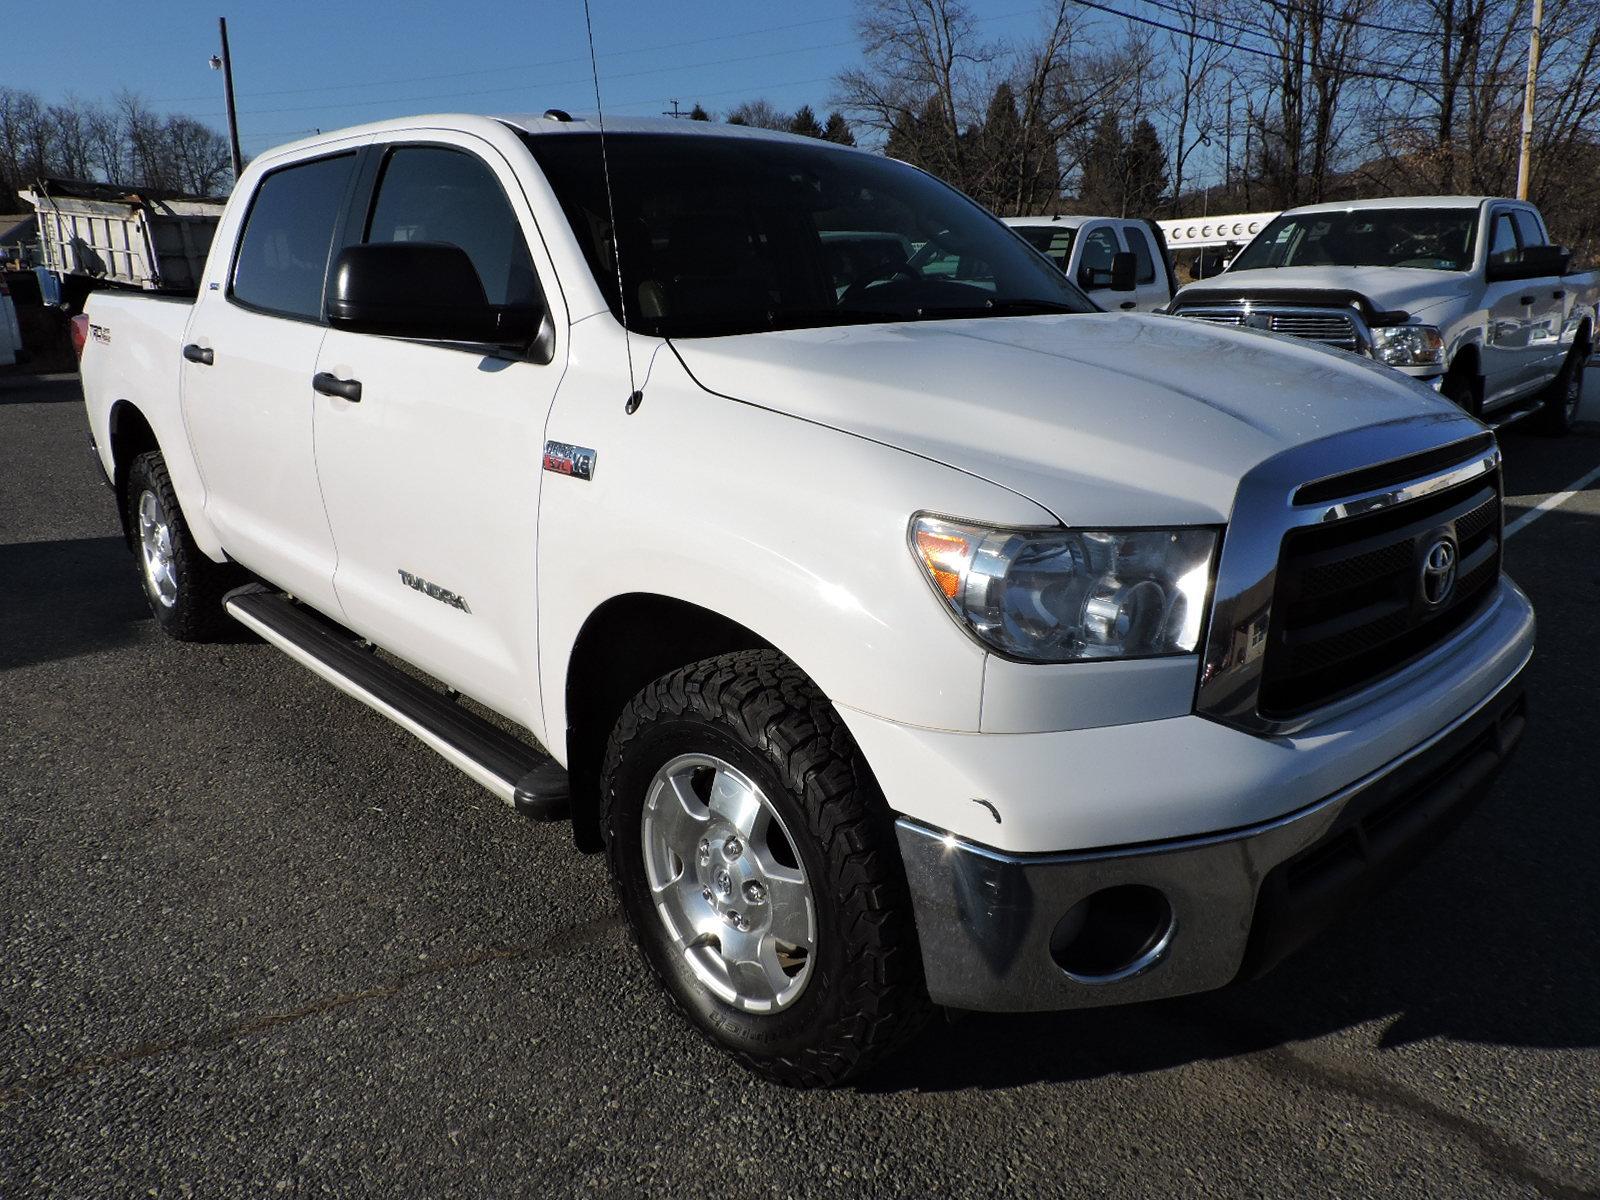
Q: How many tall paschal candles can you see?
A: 0